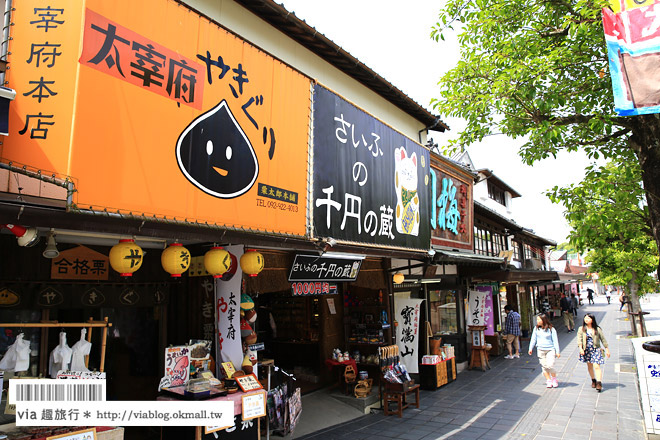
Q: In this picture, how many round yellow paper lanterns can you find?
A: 4